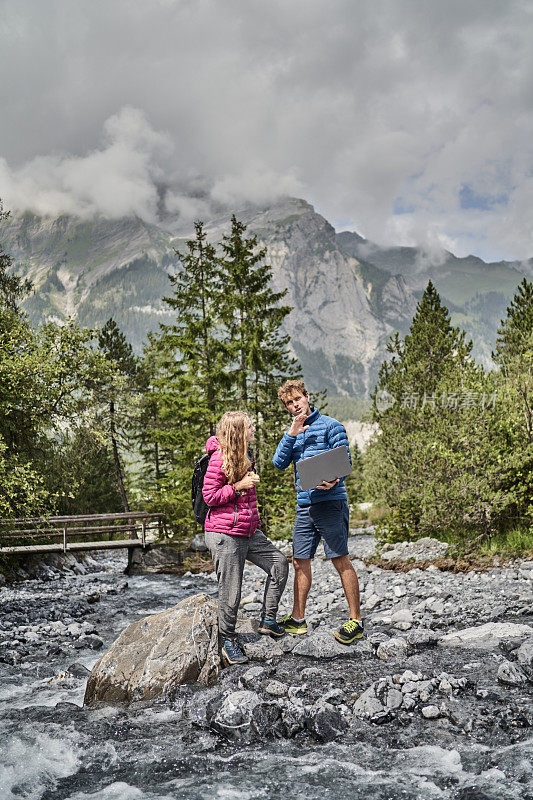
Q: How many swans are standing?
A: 0